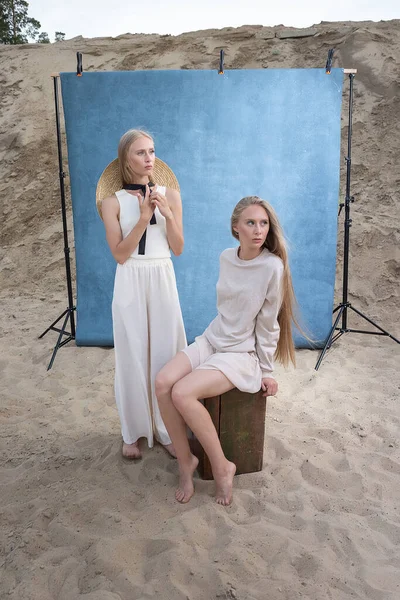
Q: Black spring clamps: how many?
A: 3